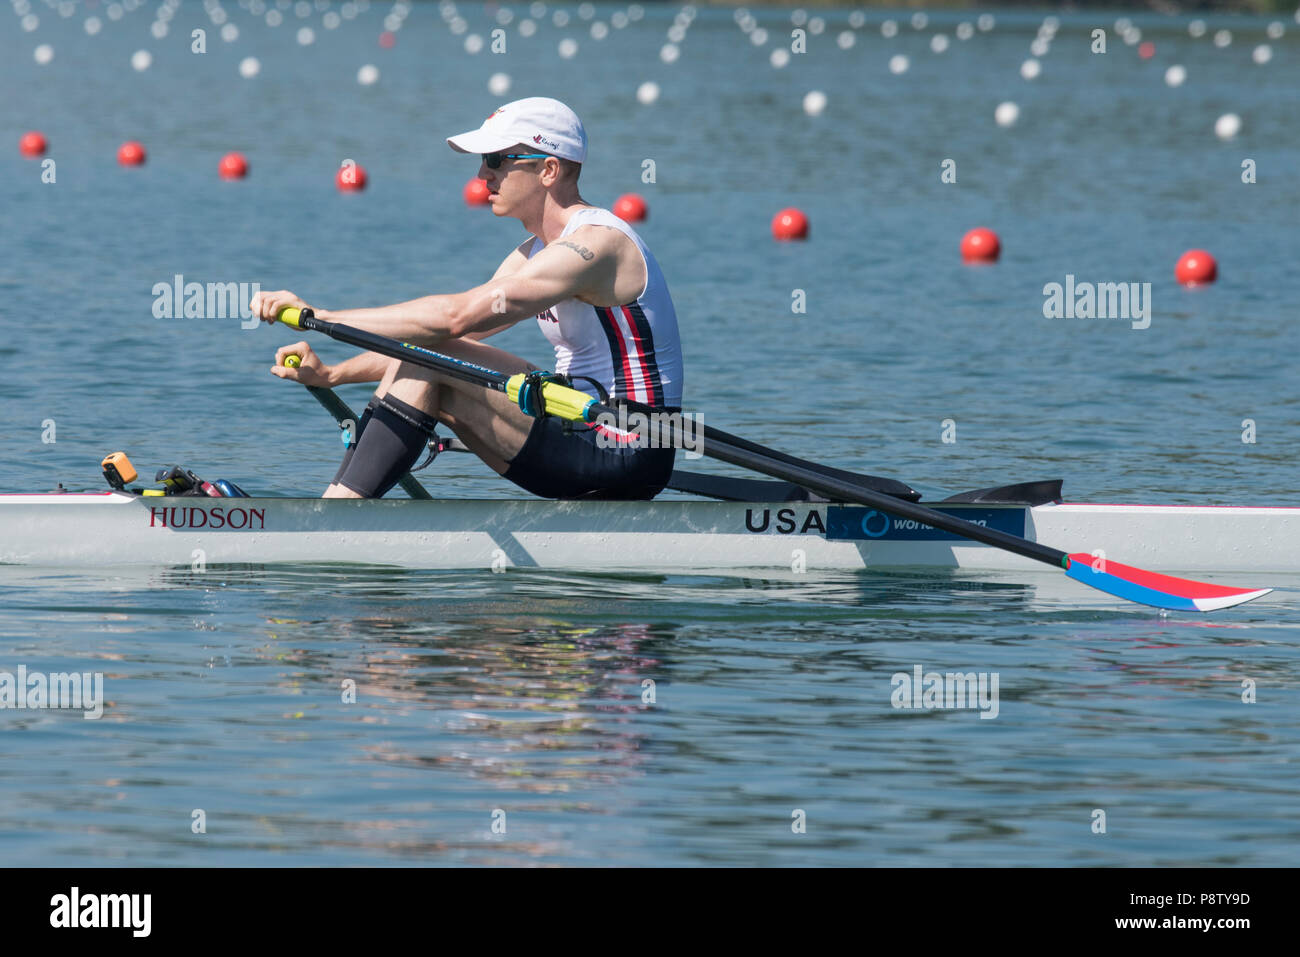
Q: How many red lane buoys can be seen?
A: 11